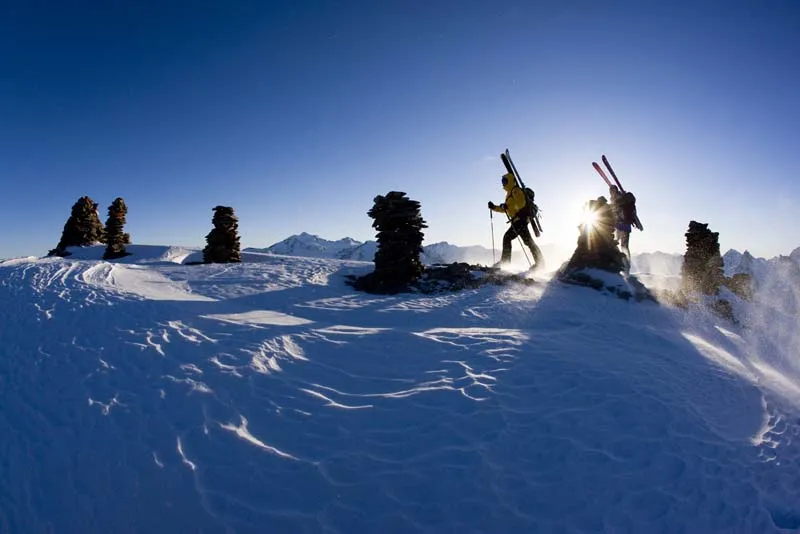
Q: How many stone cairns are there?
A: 6